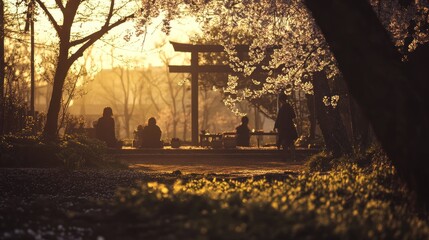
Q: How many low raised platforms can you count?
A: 1